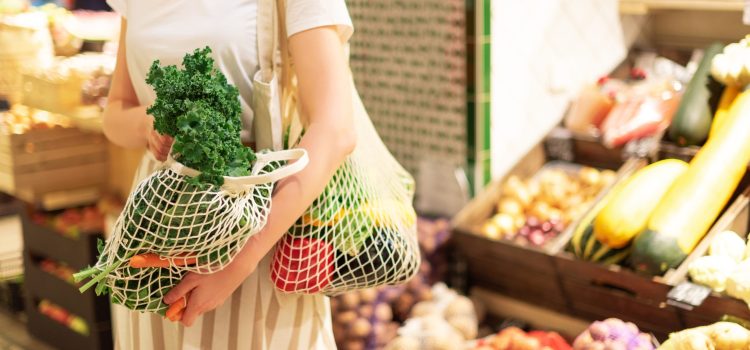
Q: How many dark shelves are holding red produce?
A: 3